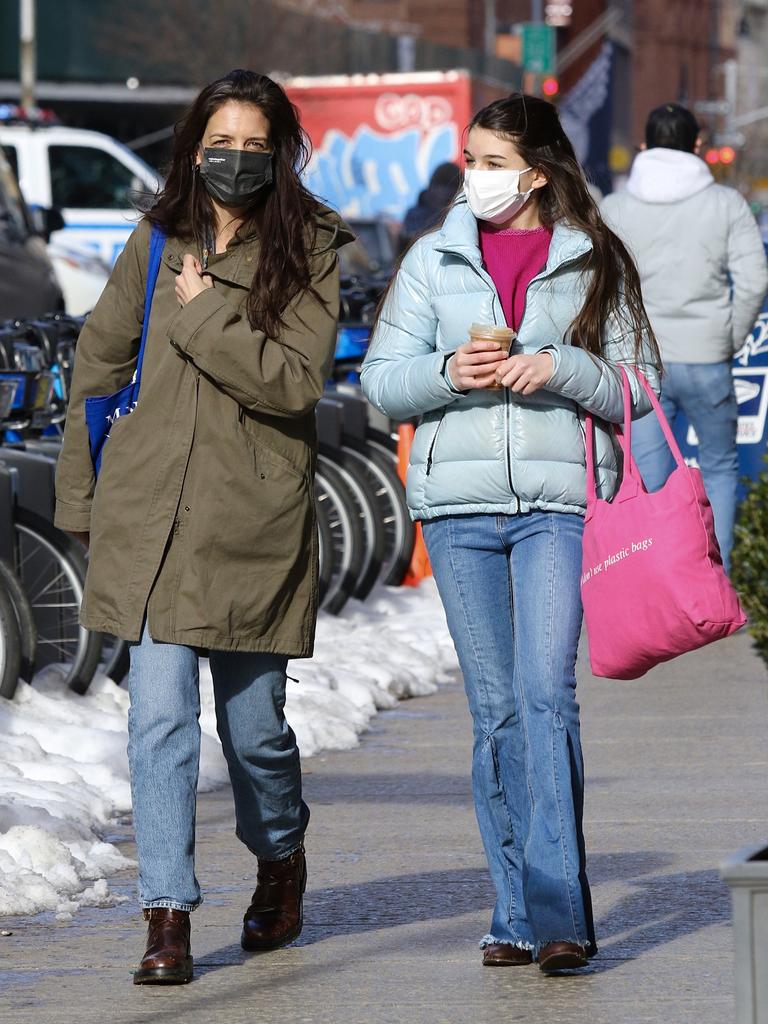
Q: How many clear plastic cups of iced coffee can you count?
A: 1